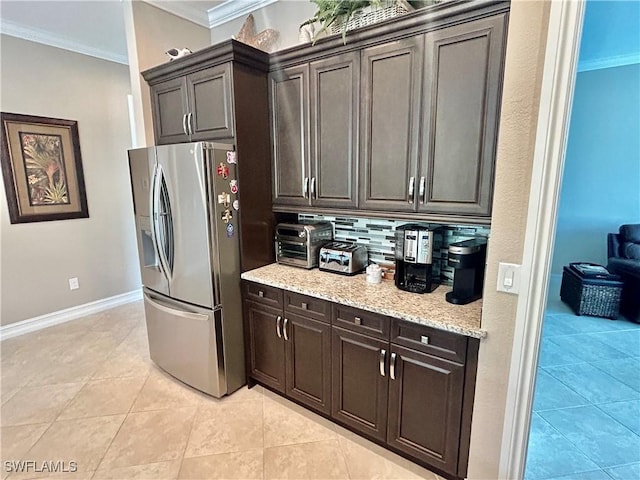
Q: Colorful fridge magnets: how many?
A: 7